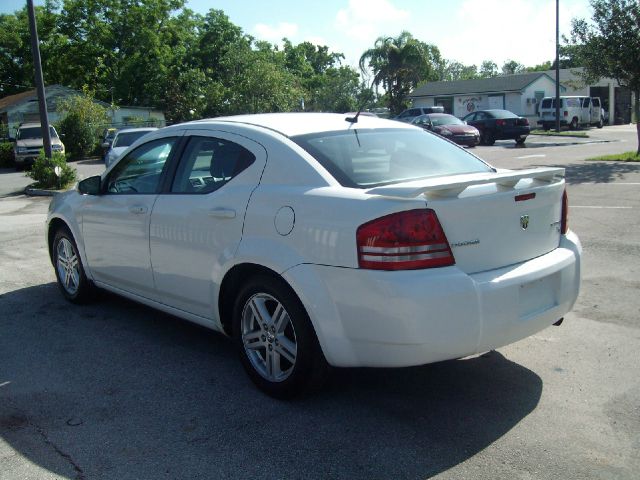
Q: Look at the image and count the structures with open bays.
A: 1